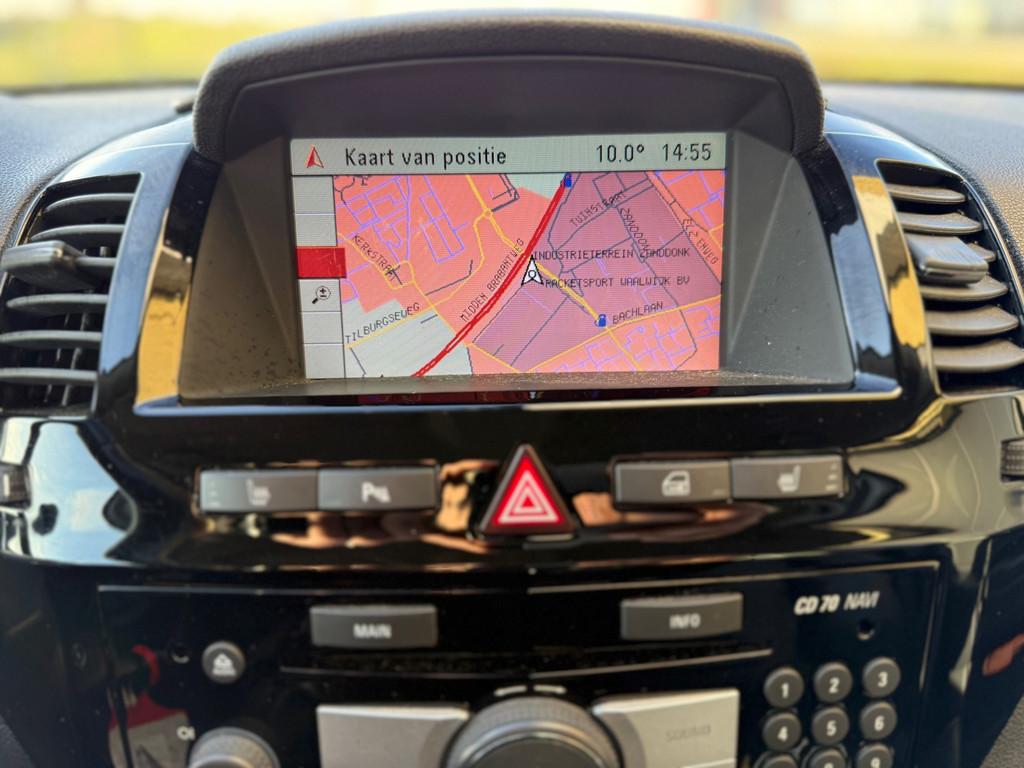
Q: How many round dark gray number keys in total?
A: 9